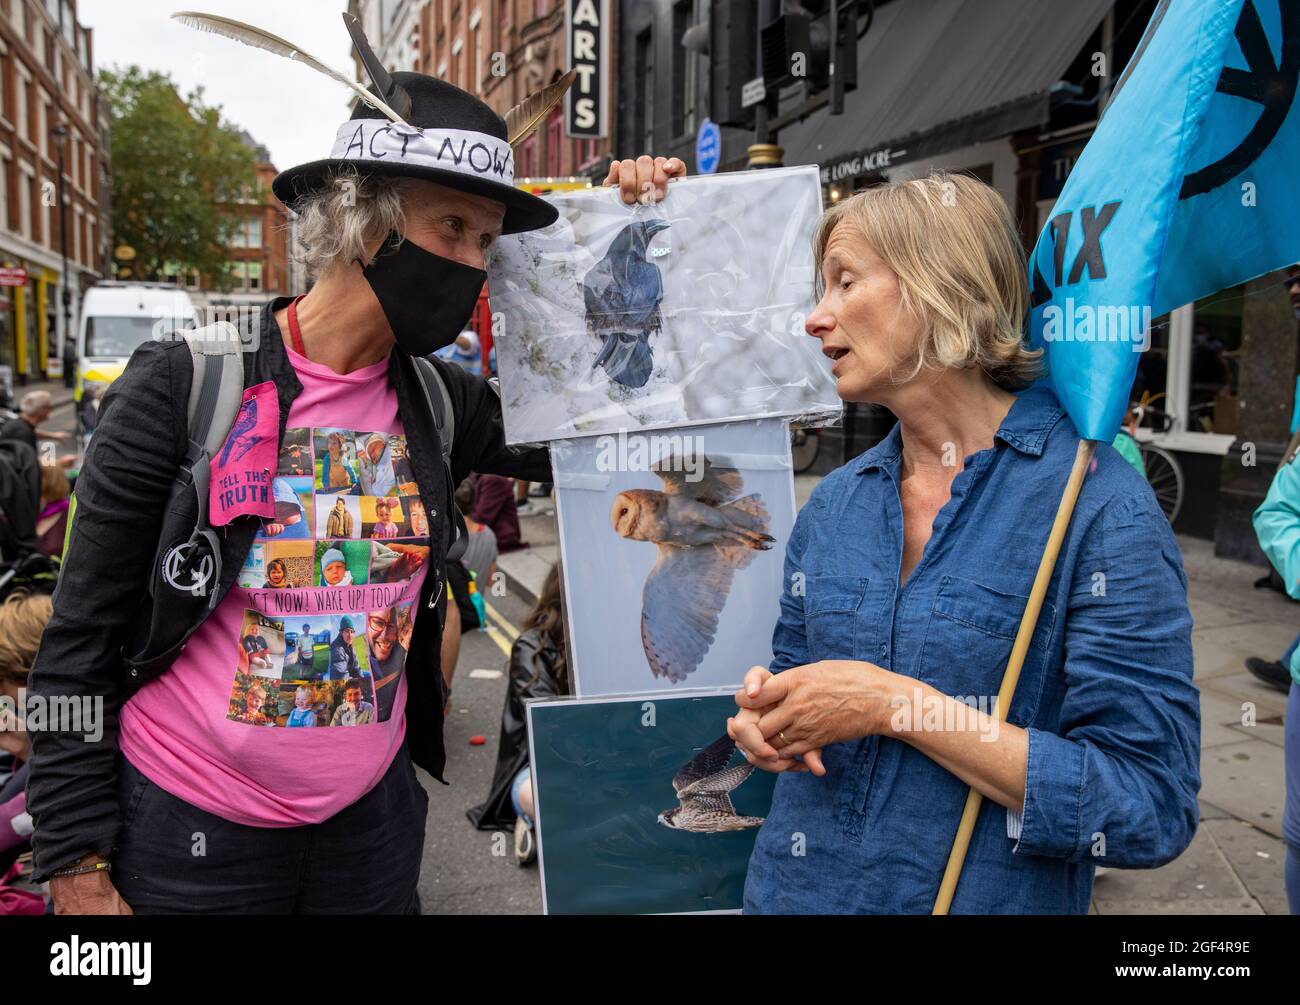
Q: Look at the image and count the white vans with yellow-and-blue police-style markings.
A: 1